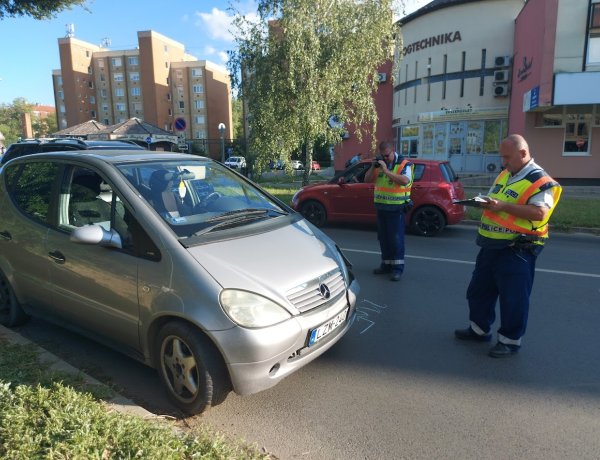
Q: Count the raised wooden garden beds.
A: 0